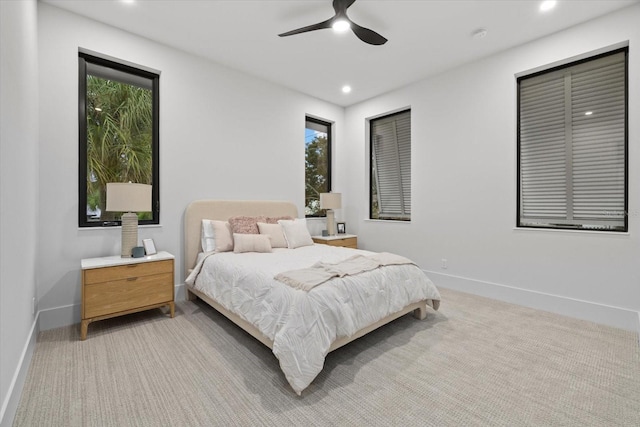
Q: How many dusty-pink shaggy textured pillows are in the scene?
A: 2